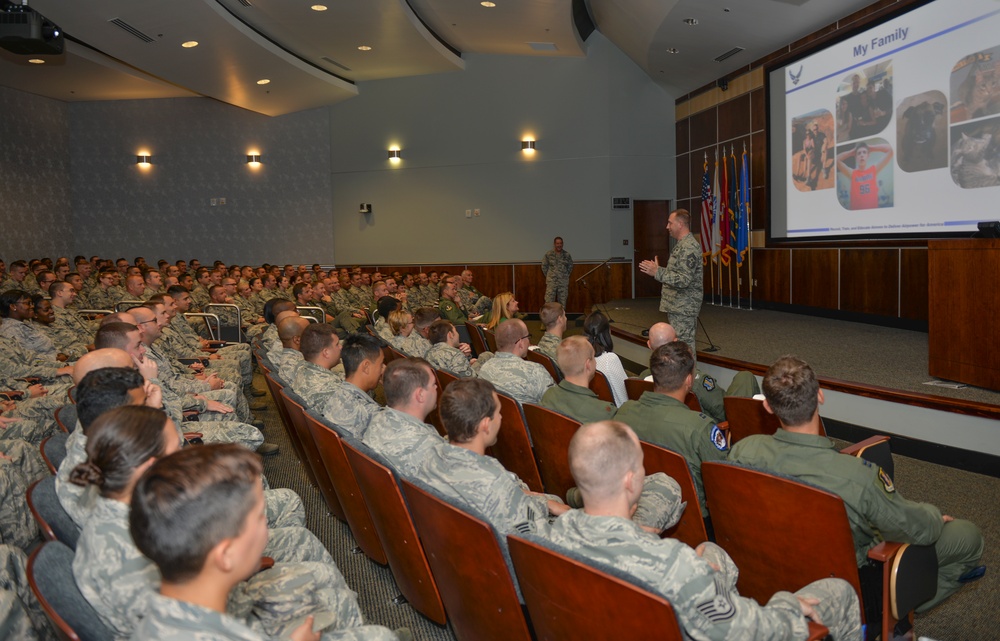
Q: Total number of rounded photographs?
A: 6